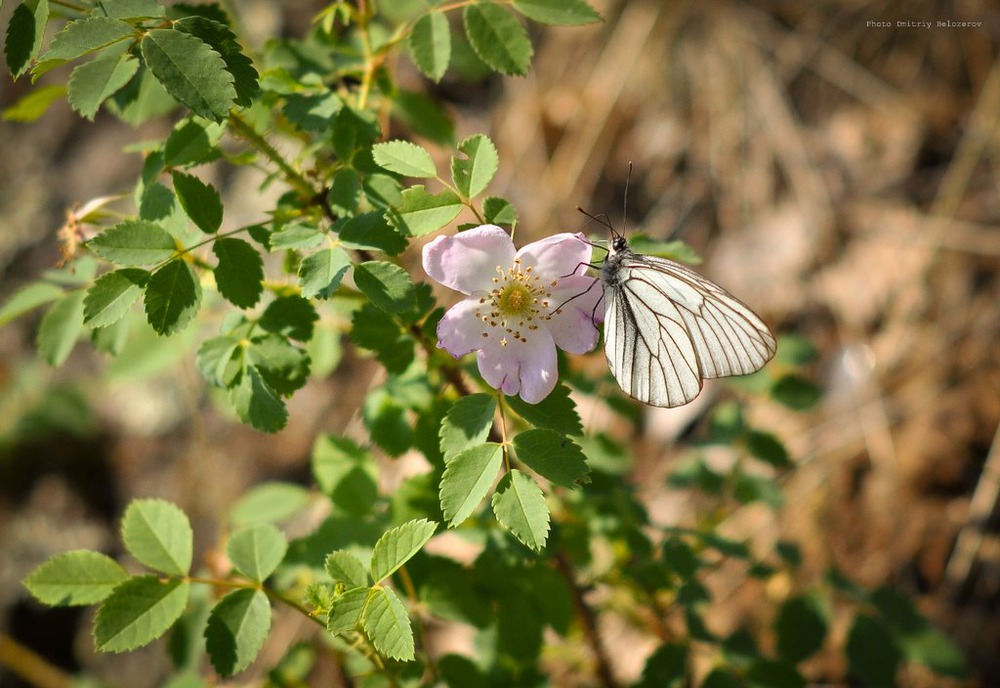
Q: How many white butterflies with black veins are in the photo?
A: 1